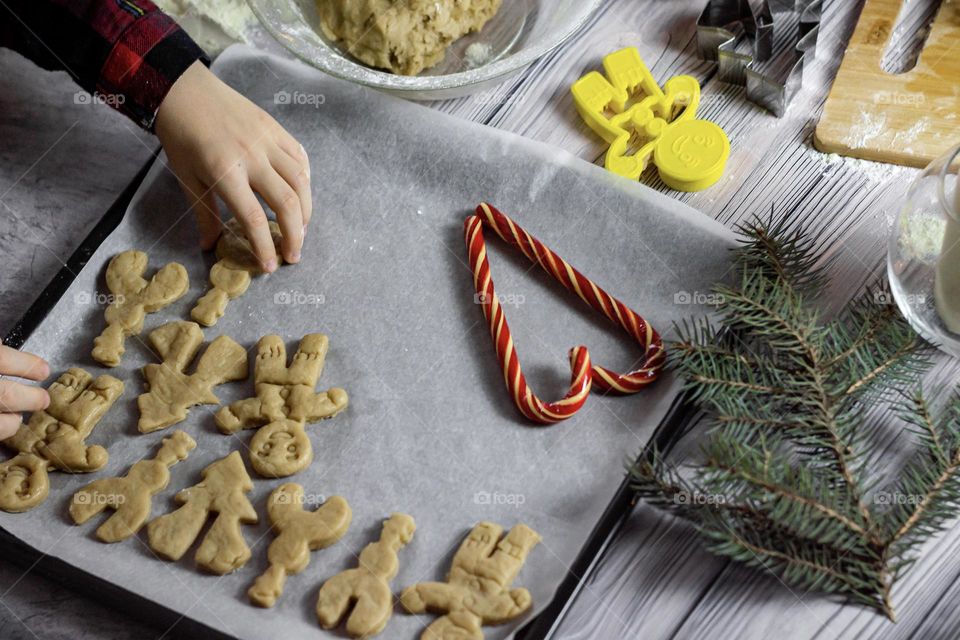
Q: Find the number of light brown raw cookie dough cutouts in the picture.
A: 10